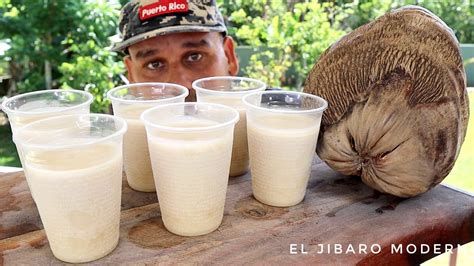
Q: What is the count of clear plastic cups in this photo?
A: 6